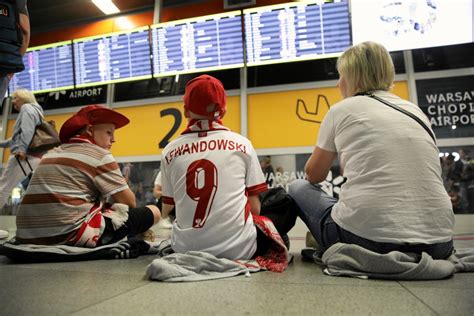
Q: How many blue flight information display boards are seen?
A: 4